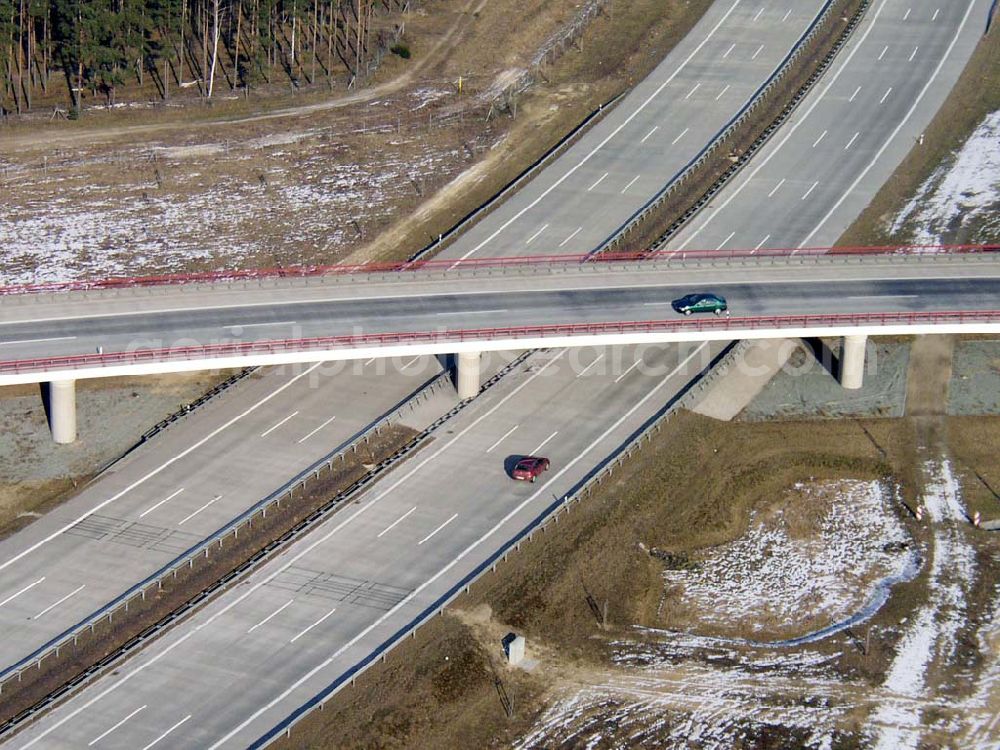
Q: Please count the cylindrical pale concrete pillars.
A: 3